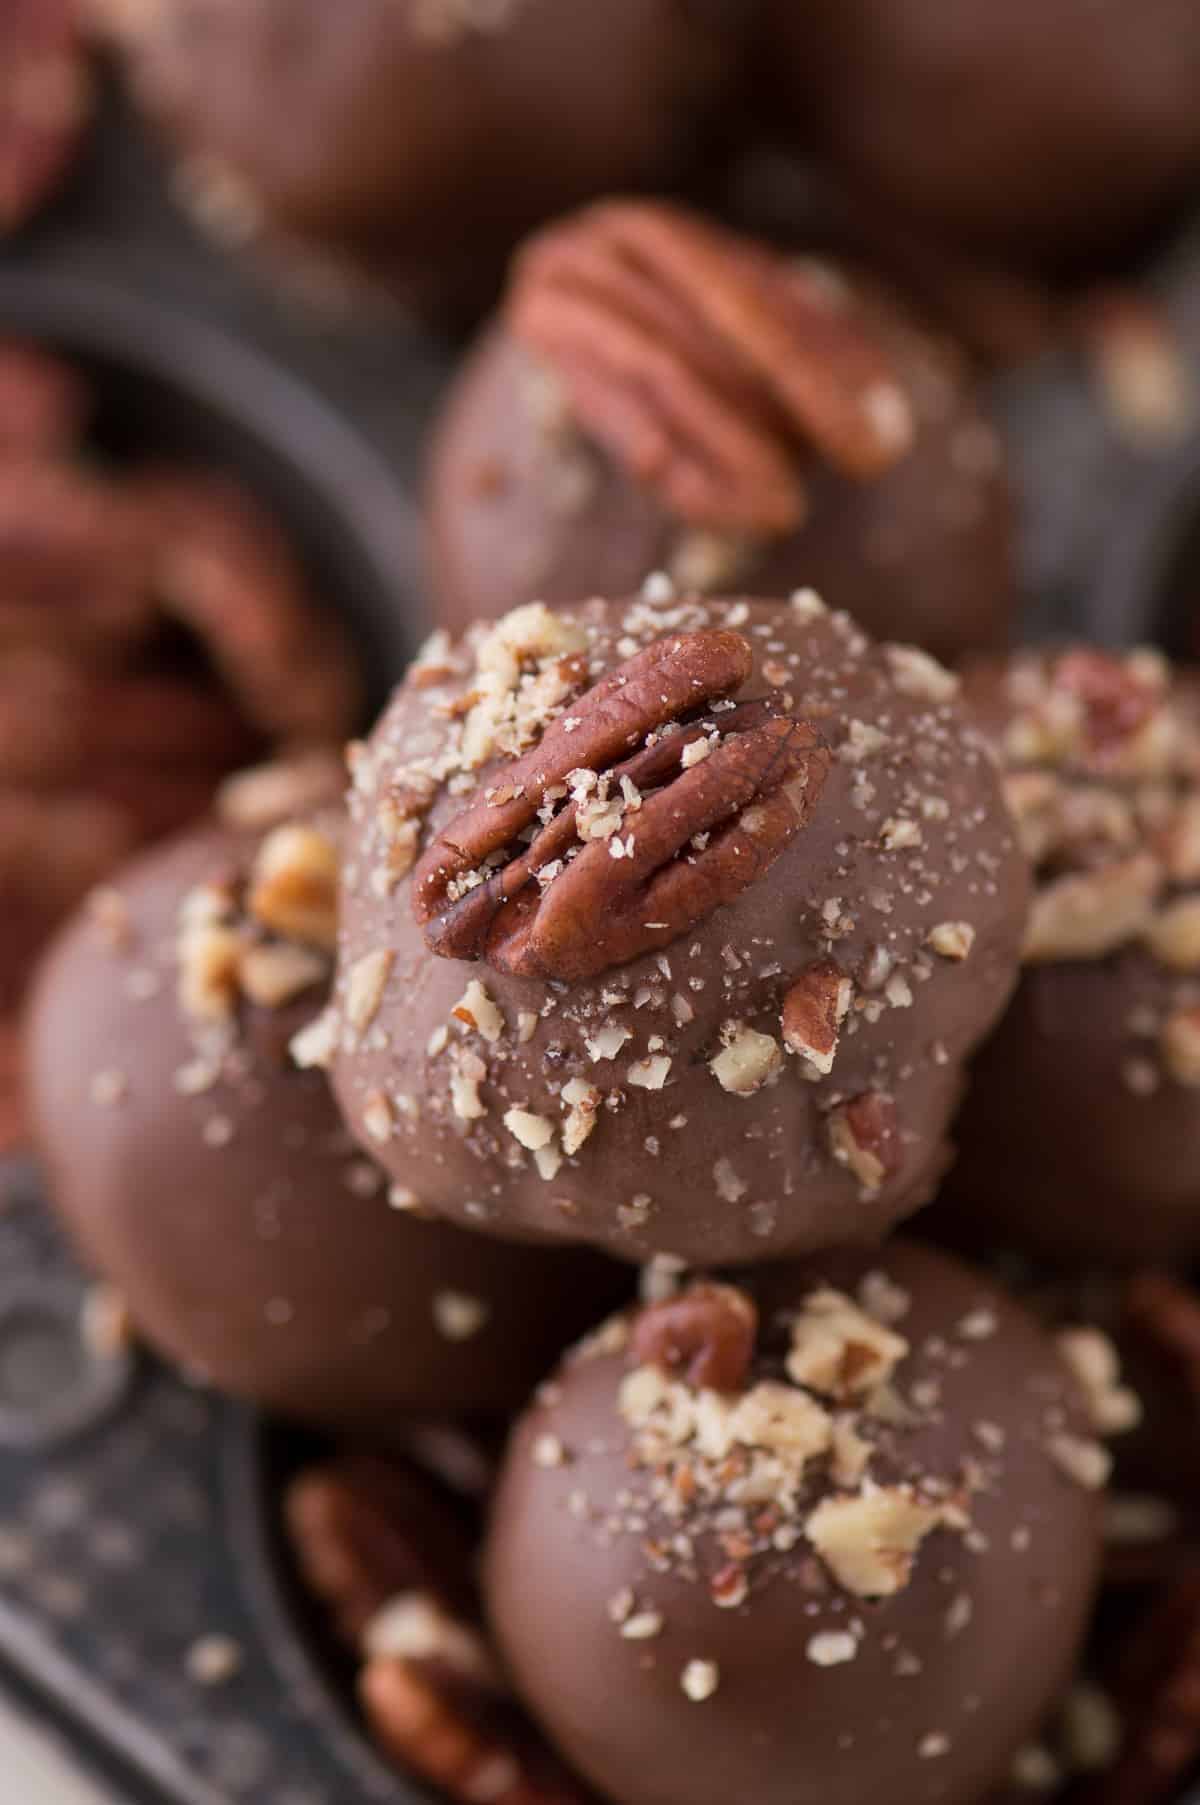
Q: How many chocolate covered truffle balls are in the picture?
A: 7